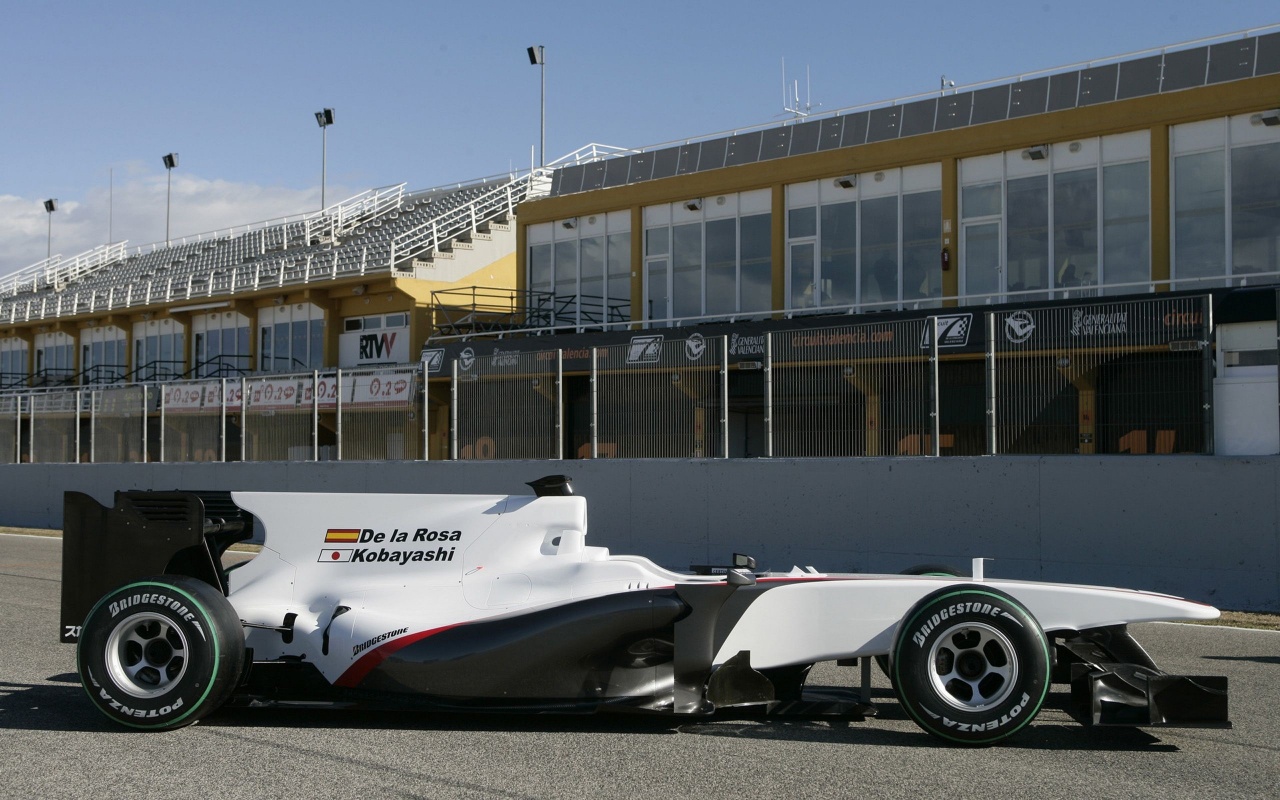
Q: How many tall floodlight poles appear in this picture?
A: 4